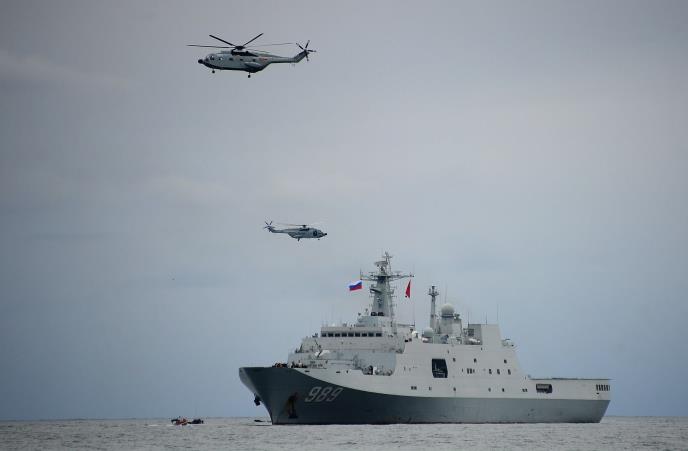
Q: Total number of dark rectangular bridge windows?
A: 9